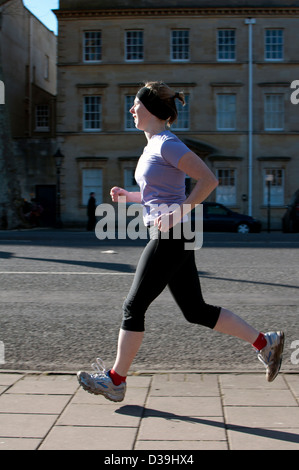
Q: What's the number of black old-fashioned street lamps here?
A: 1